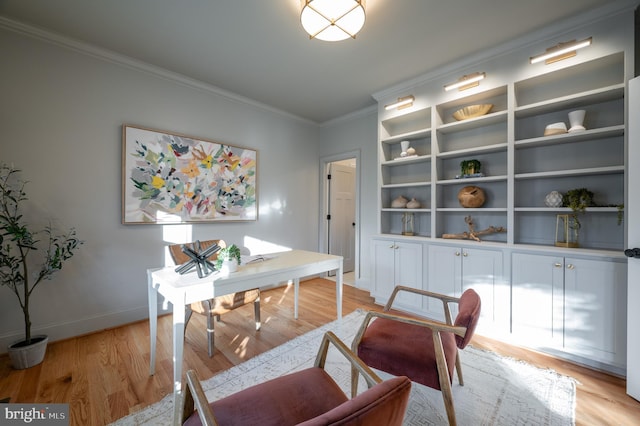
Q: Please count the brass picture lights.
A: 3